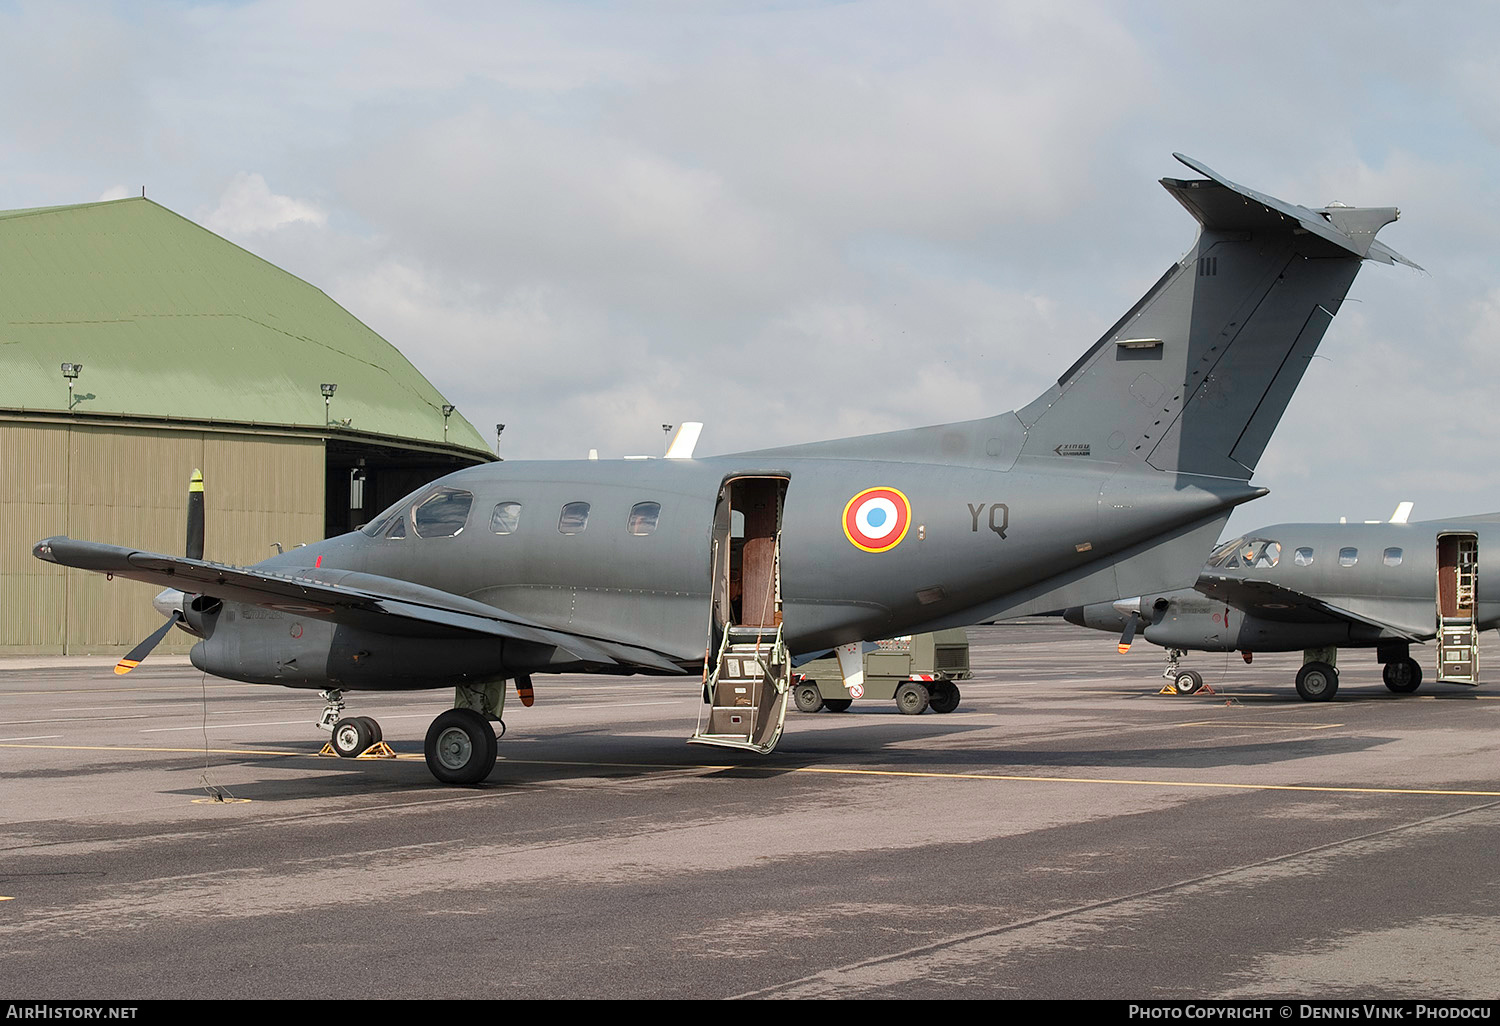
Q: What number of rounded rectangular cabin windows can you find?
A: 6